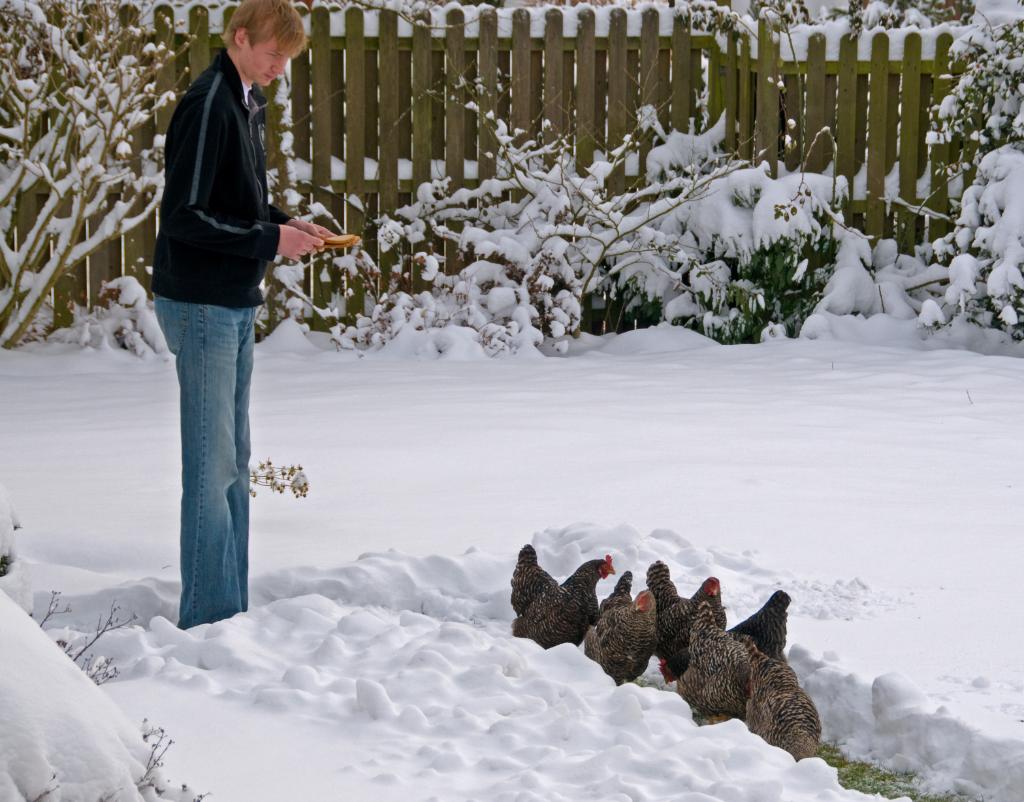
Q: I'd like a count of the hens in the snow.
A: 6